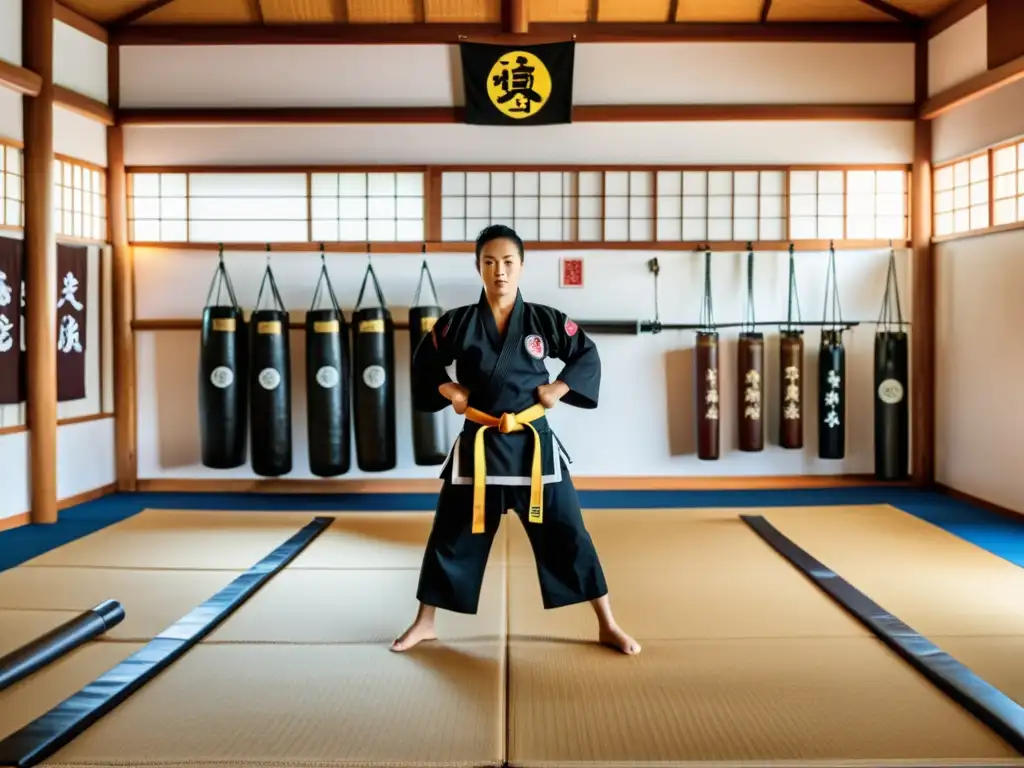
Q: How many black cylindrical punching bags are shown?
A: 7